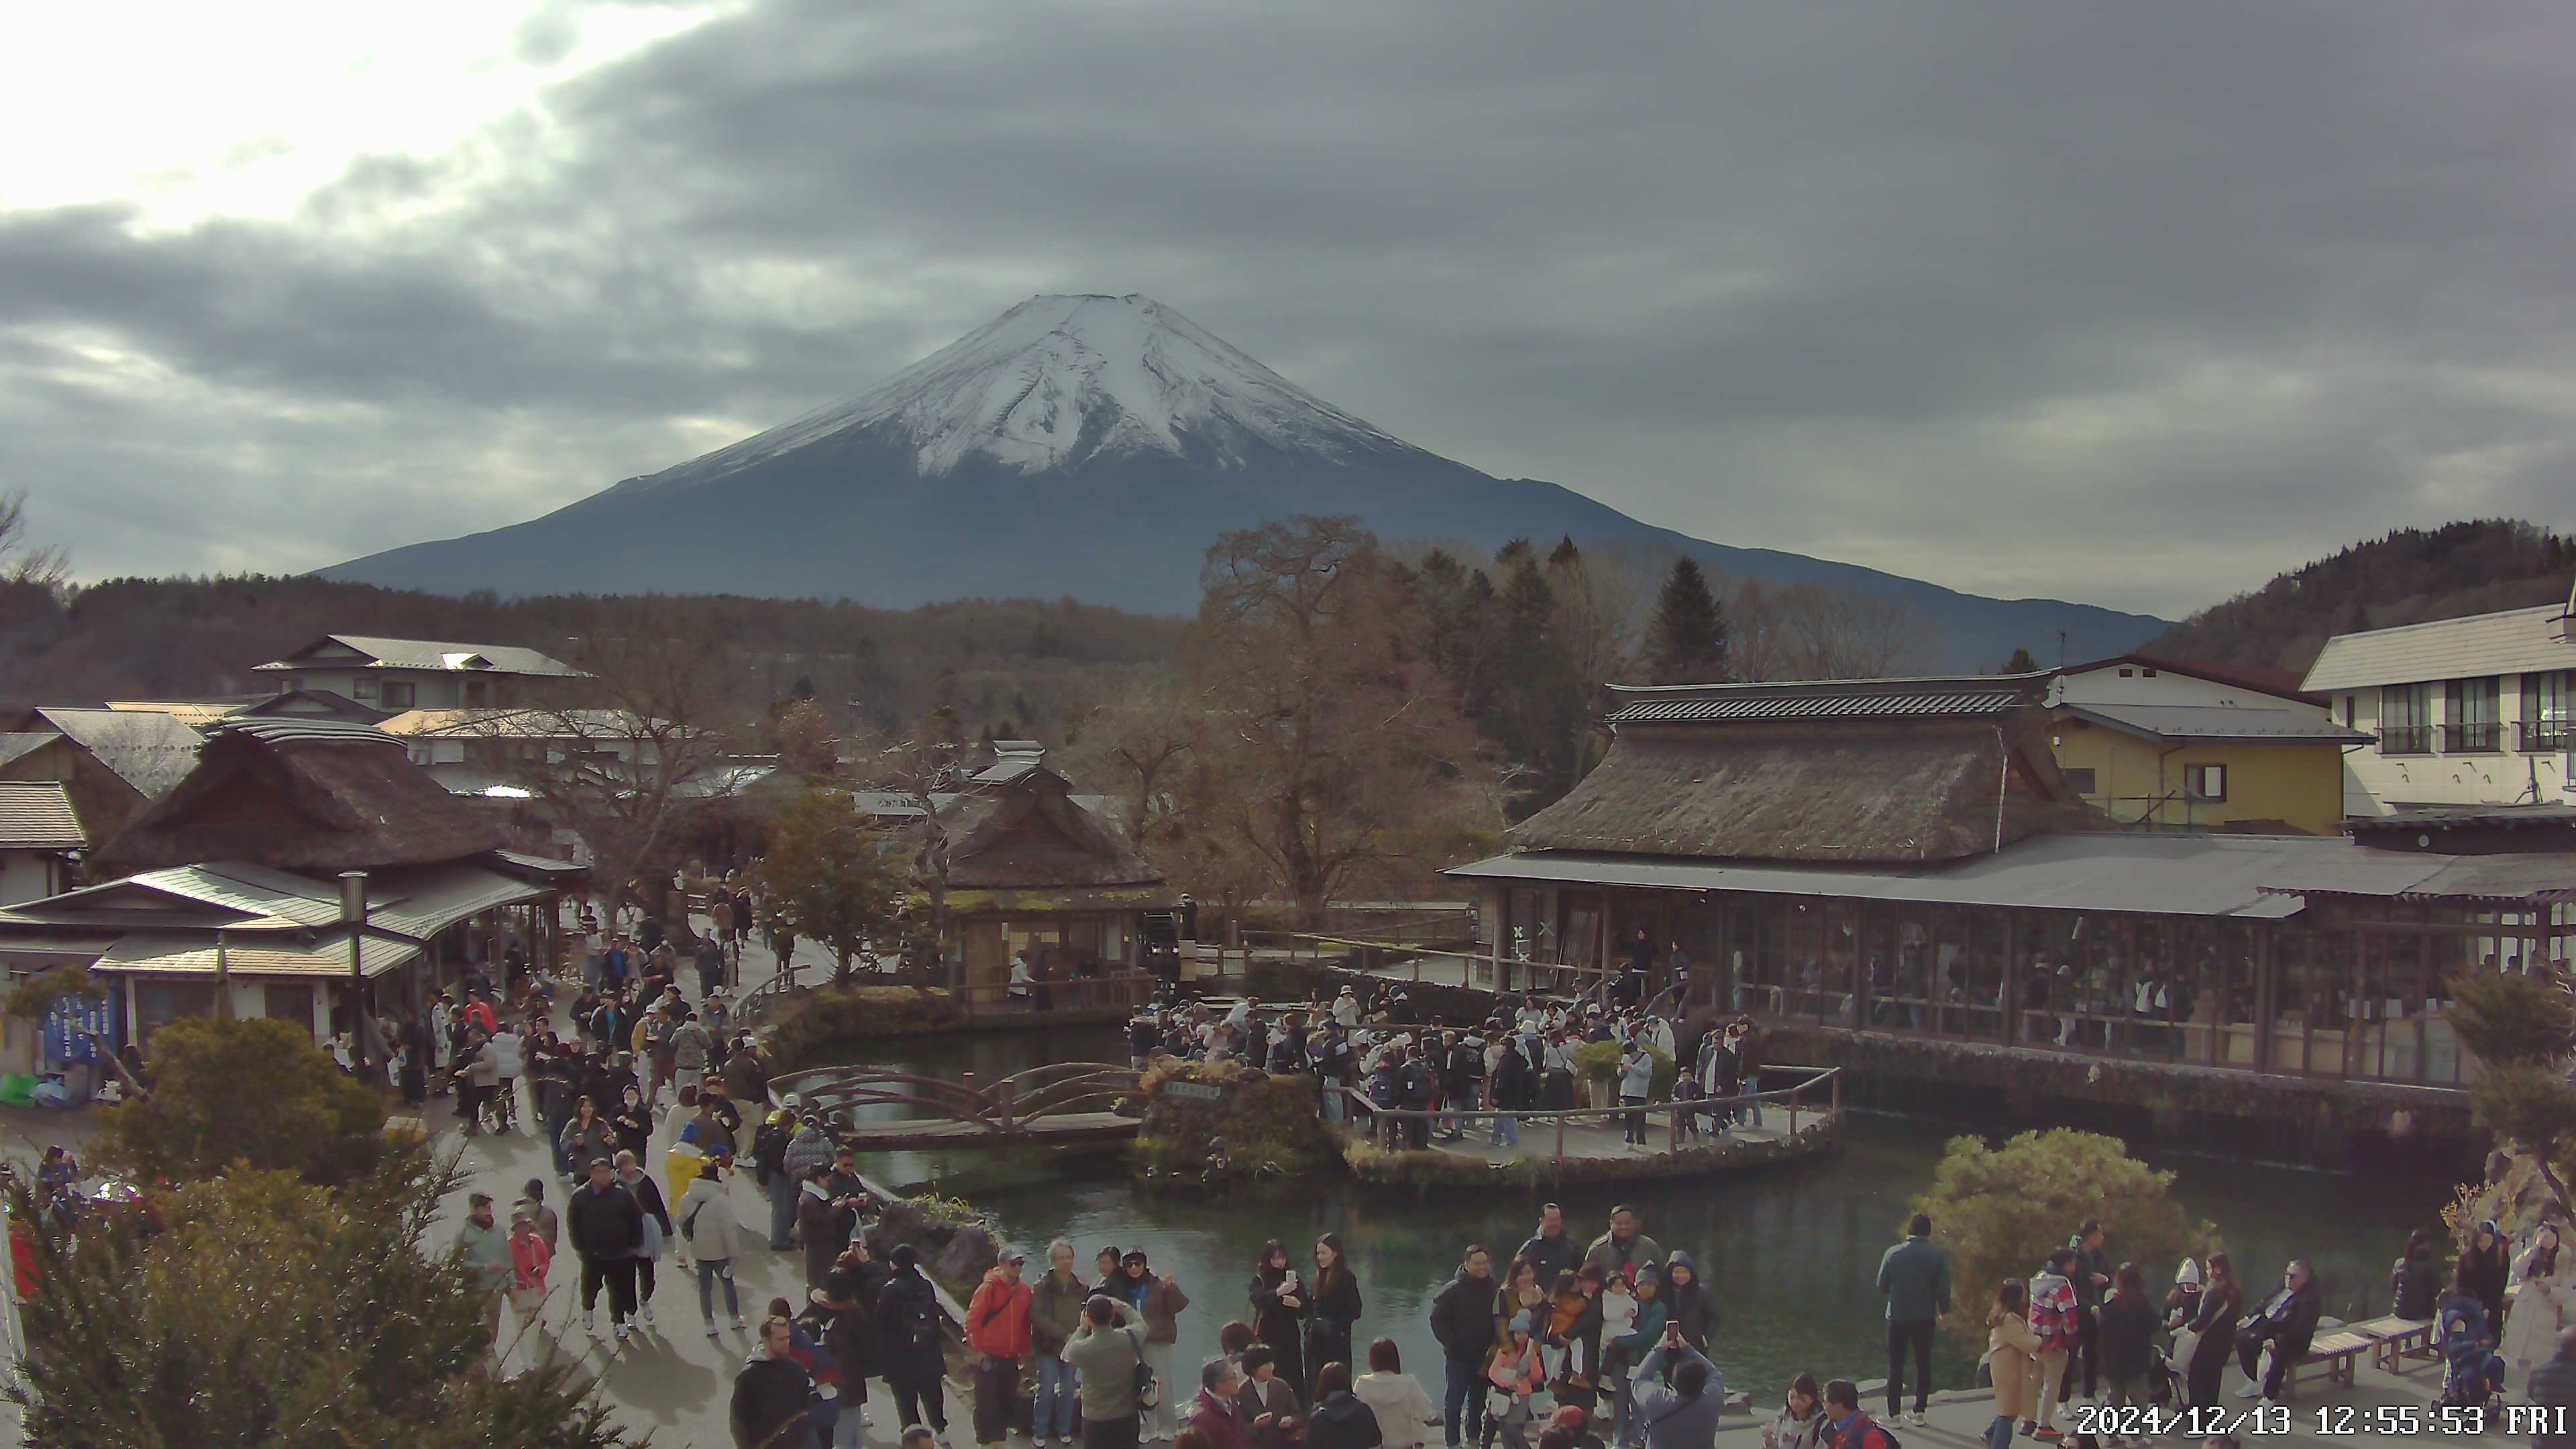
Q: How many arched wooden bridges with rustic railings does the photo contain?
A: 1